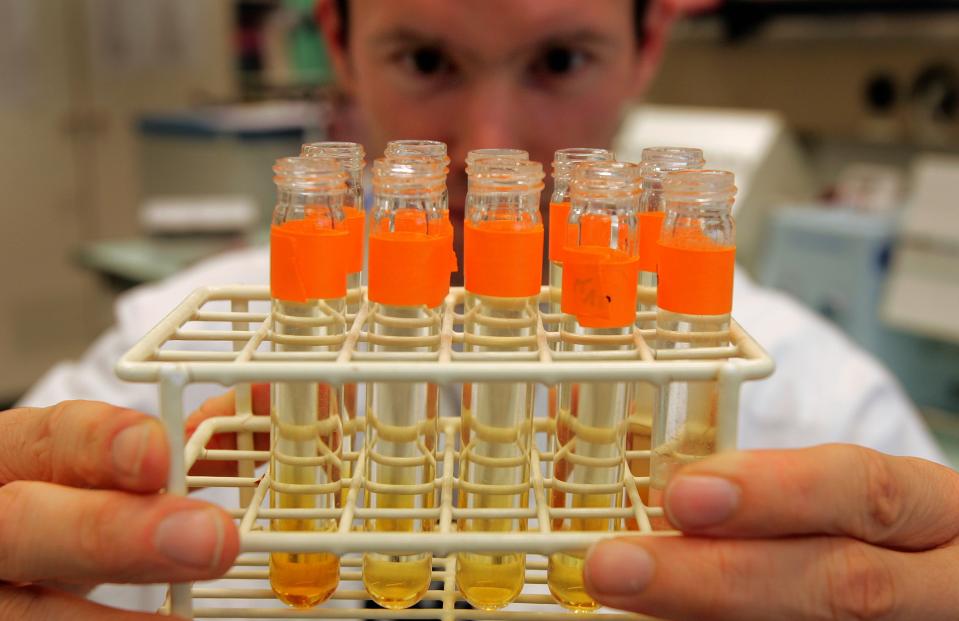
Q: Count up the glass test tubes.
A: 10